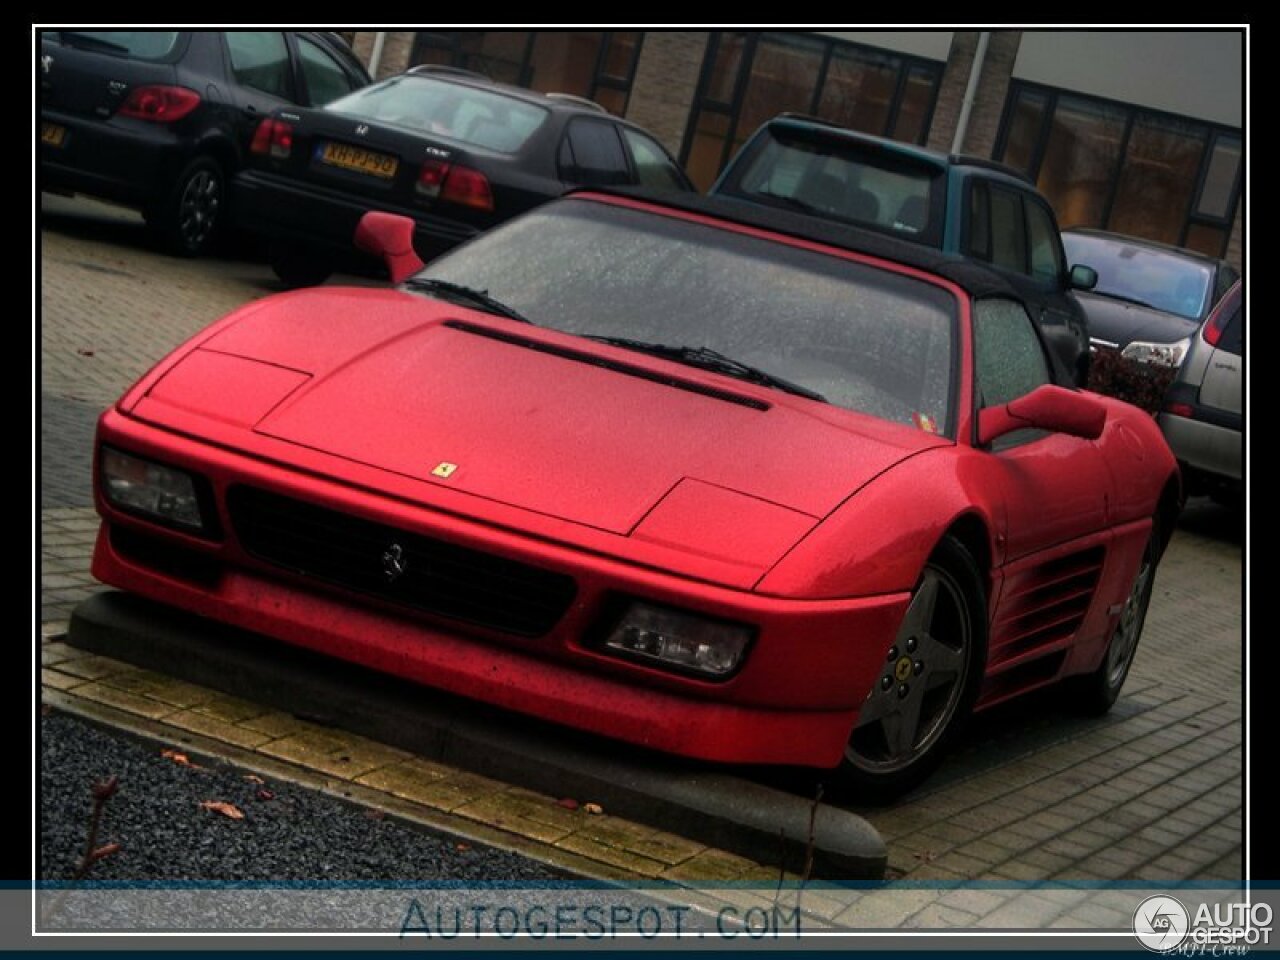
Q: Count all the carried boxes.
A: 0